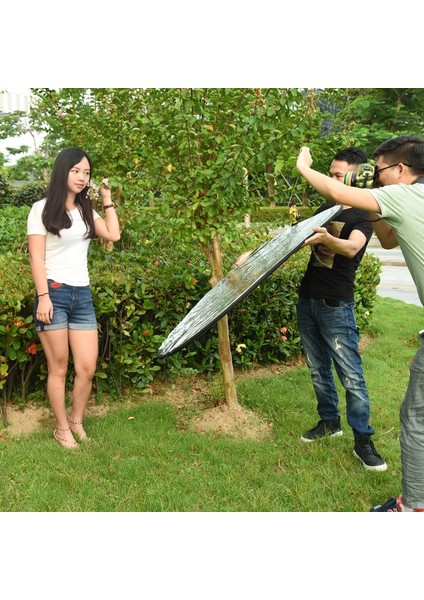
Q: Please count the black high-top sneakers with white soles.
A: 2